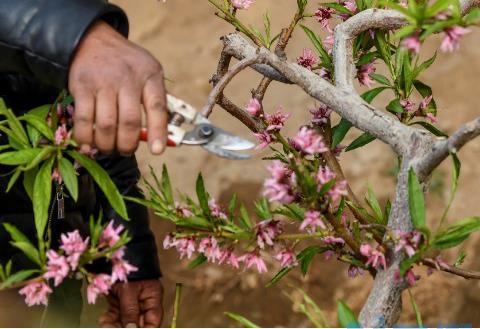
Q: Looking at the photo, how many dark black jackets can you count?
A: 1